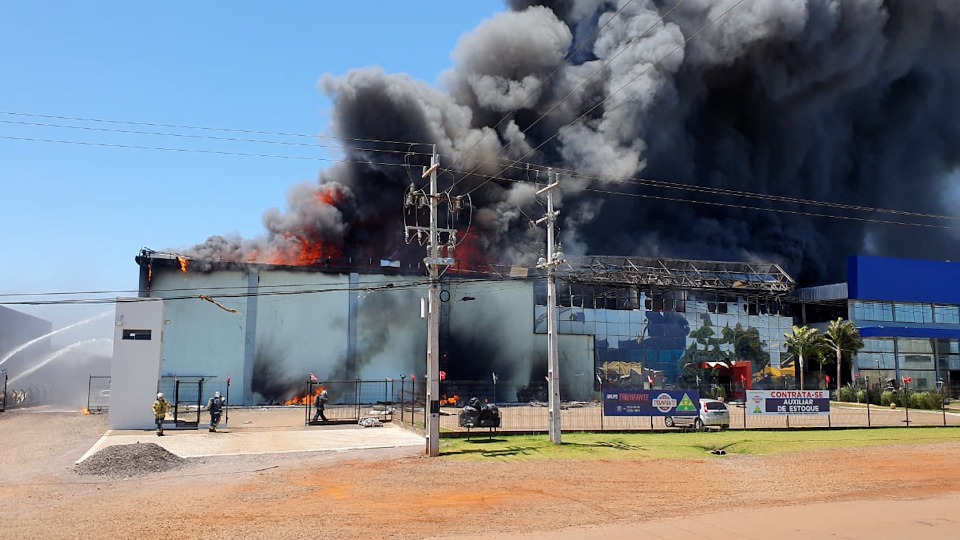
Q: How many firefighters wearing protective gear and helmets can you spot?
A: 3